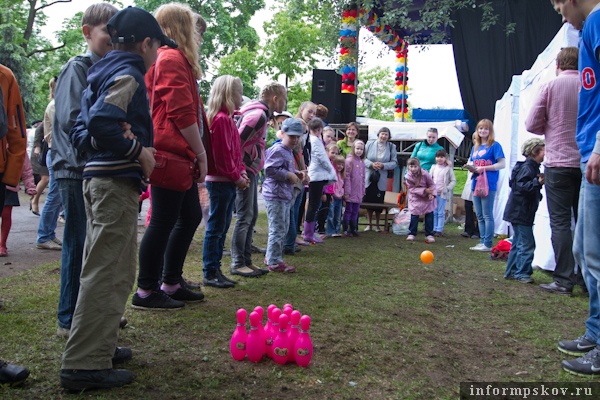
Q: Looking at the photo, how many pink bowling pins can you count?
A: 10